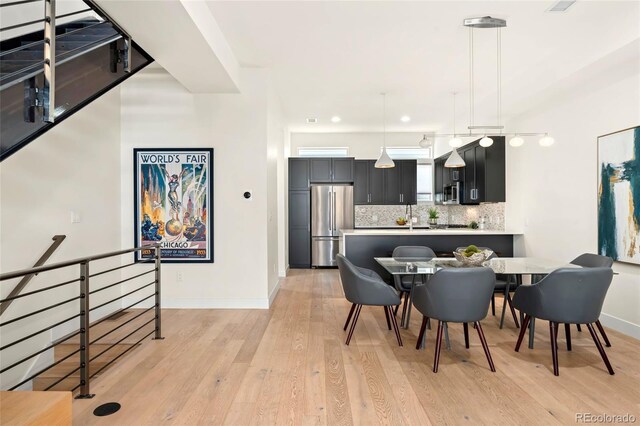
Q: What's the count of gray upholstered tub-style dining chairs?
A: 6